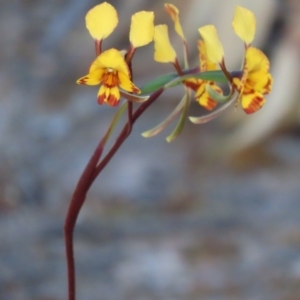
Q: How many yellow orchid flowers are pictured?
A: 3